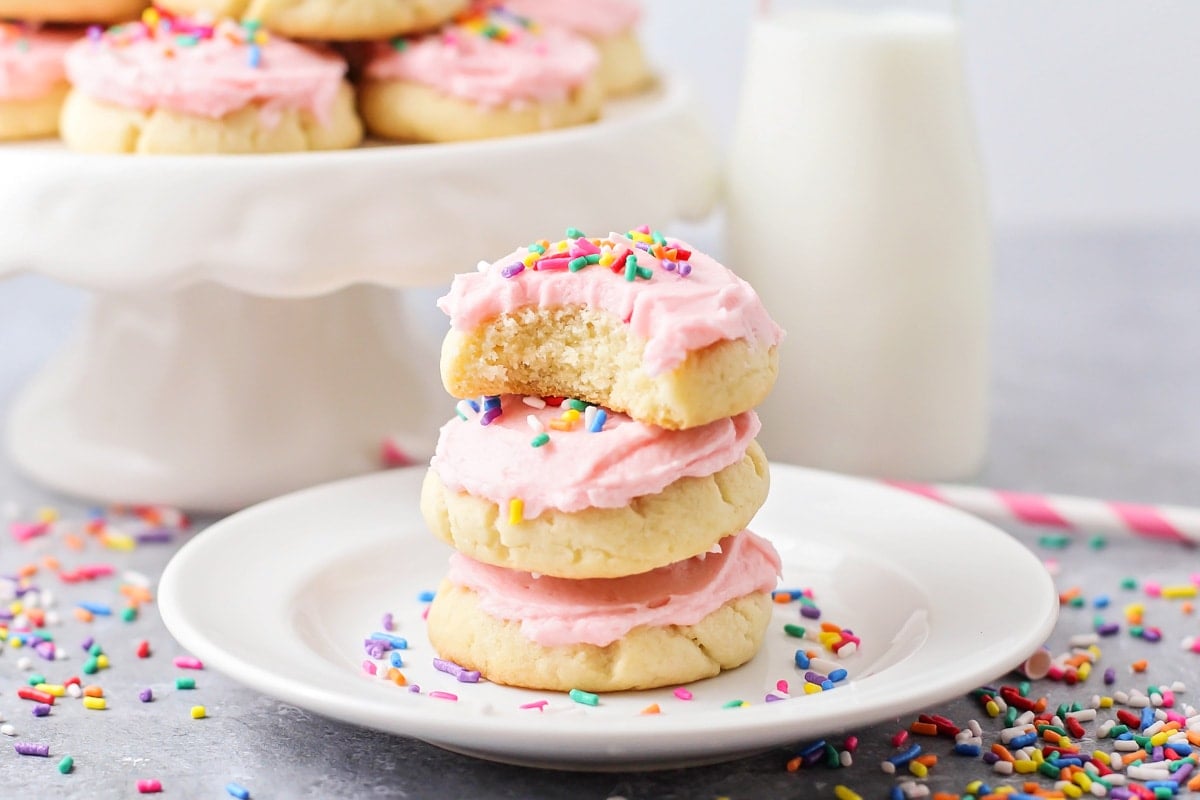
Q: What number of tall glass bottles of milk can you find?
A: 1